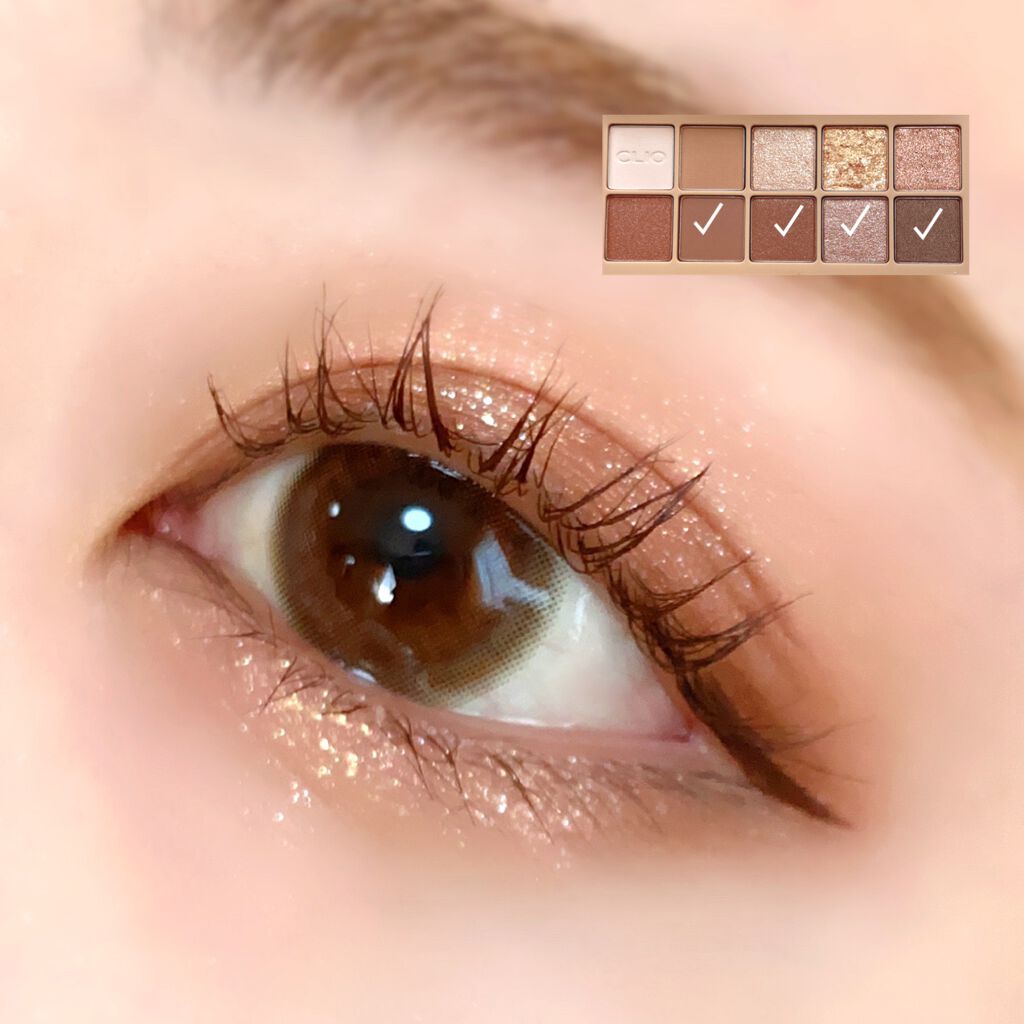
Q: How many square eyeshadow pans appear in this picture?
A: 10